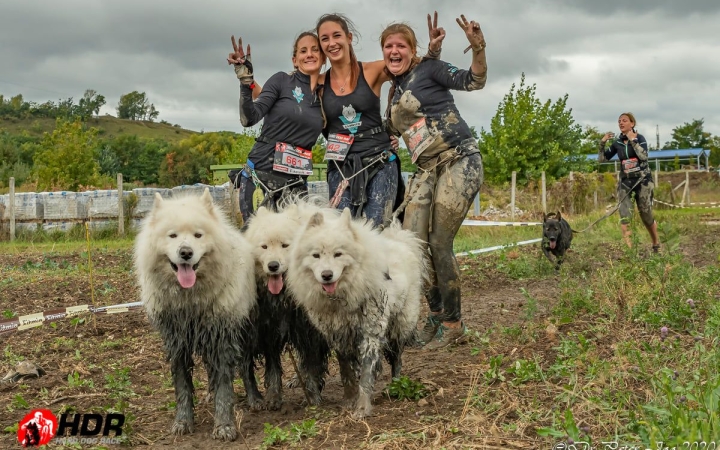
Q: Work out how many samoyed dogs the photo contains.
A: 3